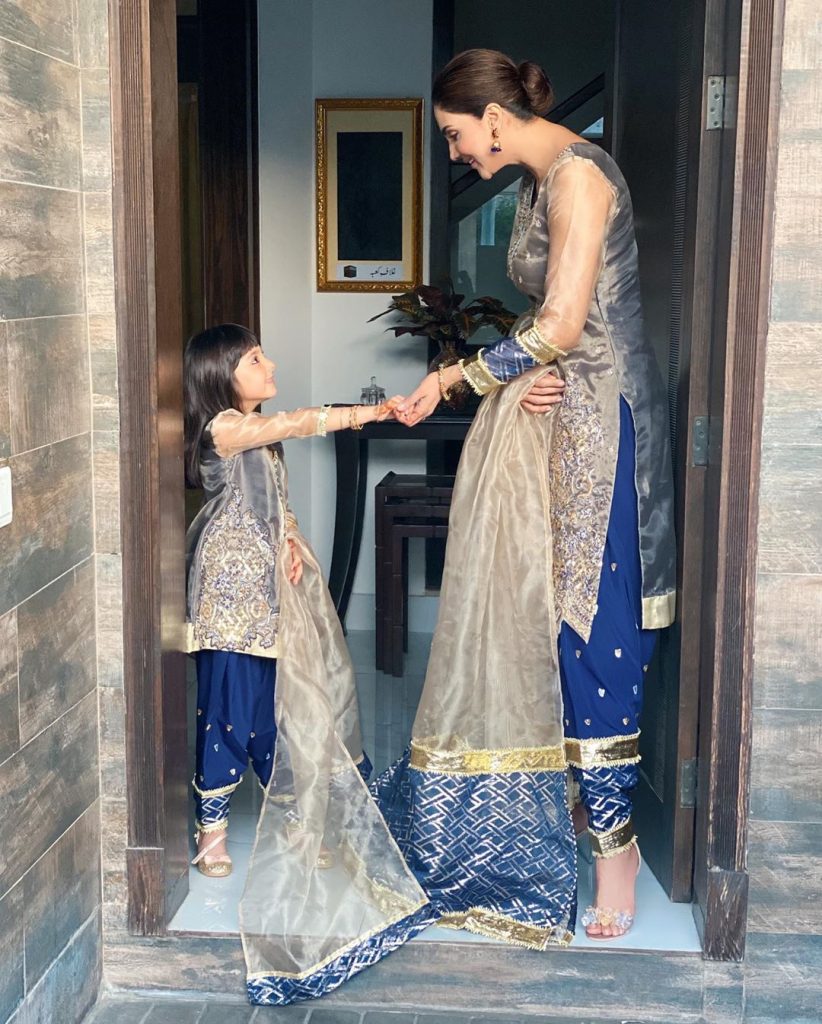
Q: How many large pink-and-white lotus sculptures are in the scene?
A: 0